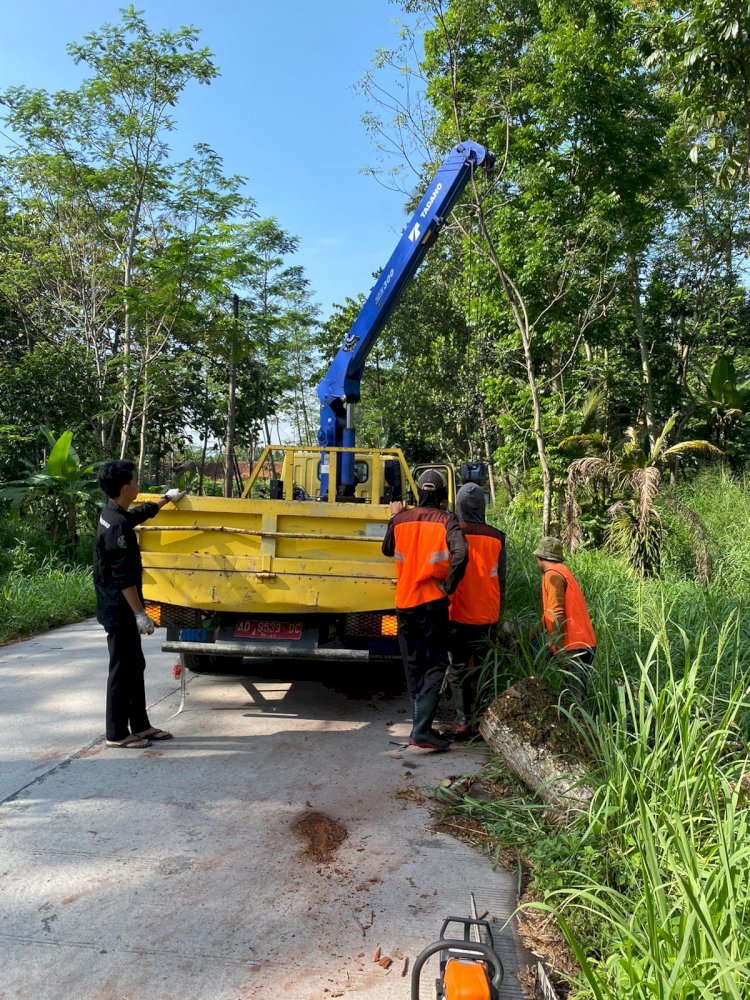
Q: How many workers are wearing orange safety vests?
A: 3